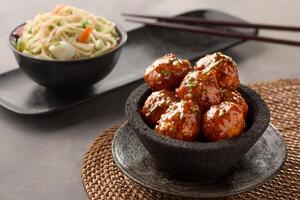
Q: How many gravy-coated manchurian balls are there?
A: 7